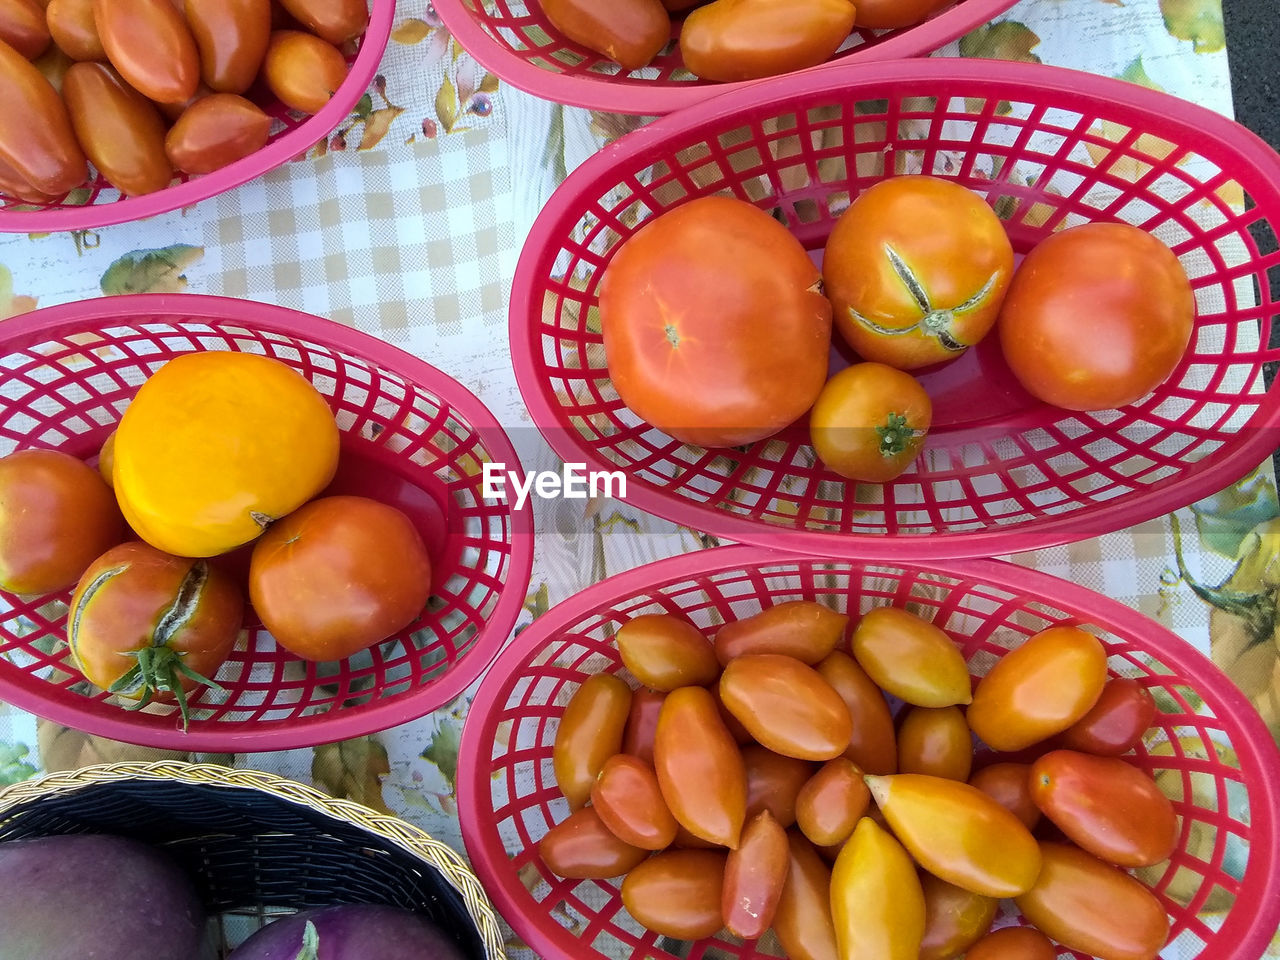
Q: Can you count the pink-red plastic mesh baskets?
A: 5